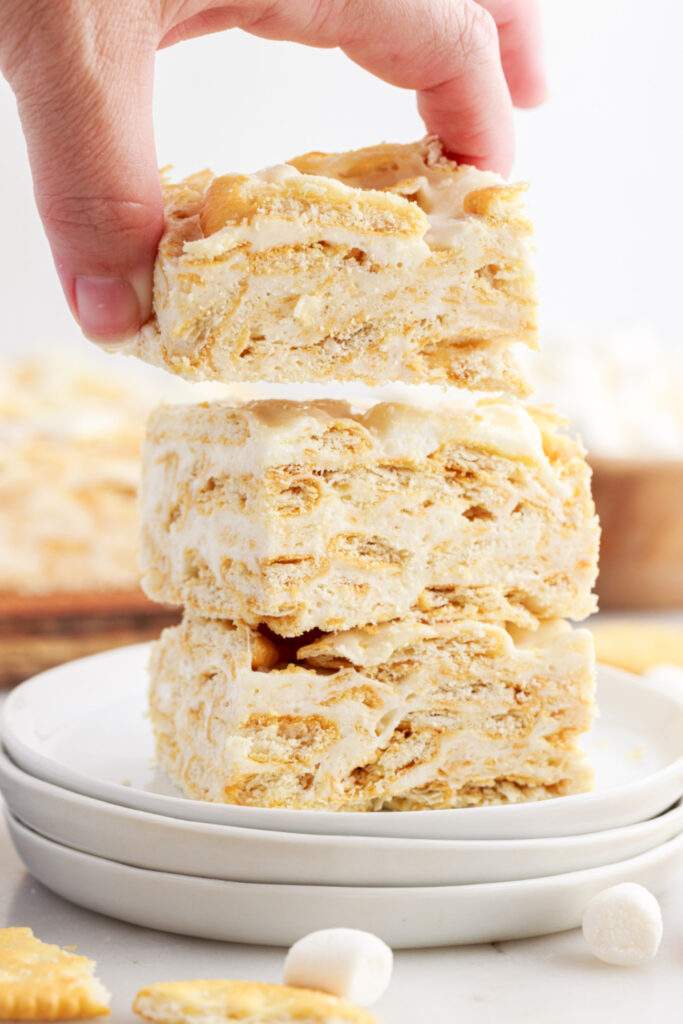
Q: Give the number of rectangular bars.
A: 3